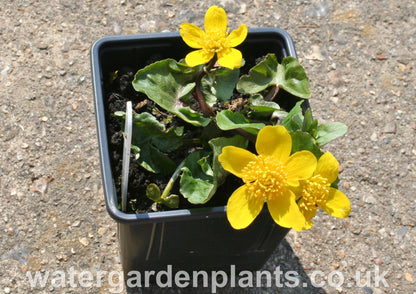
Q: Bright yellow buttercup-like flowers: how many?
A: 3